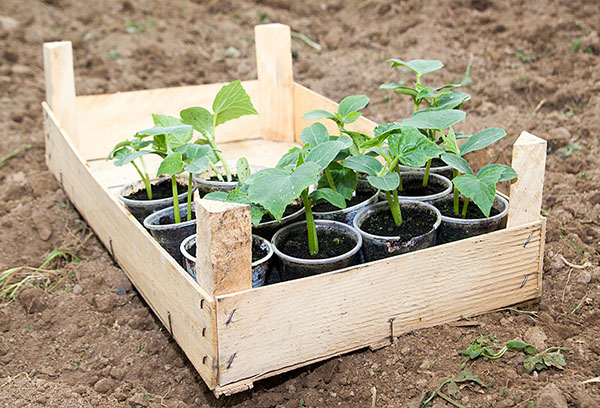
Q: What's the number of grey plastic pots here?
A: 11